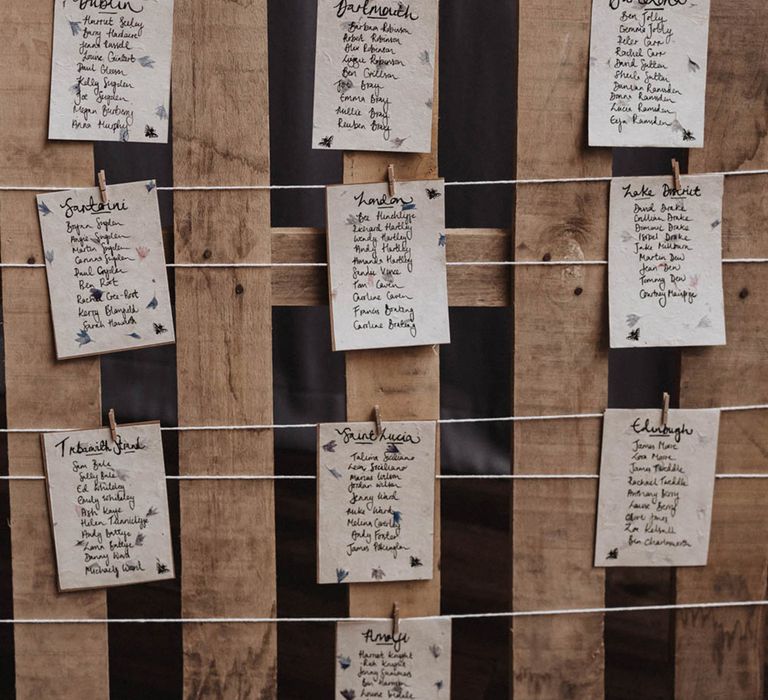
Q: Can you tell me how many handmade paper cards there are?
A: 10